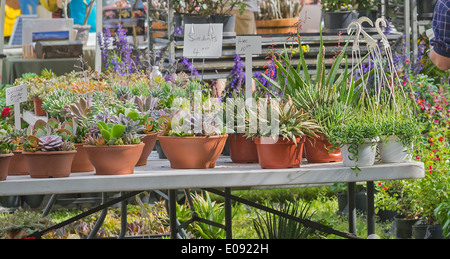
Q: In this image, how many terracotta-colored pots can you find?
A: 11